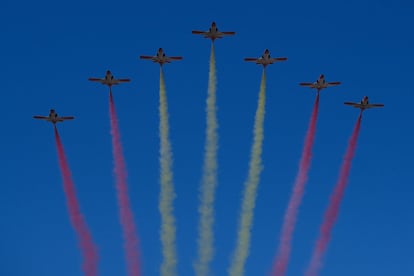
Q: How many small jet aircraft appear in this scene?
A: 7